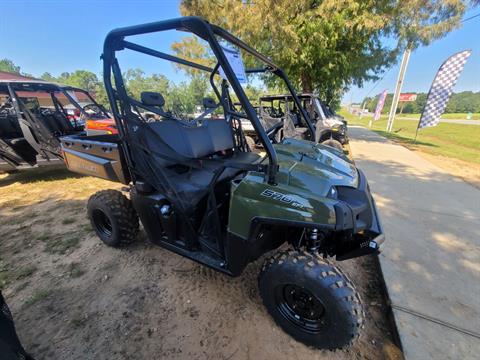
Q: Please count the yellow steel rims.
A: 0